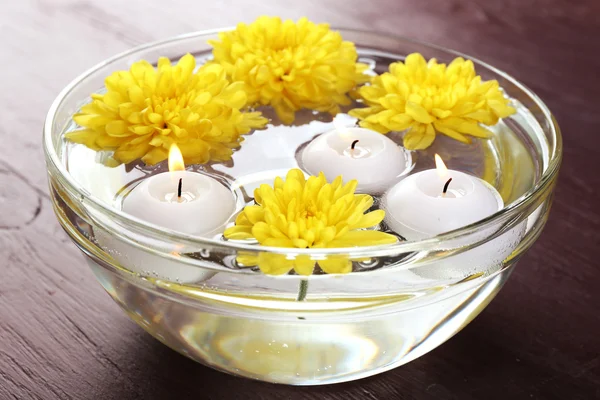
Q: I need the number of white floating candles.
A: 3